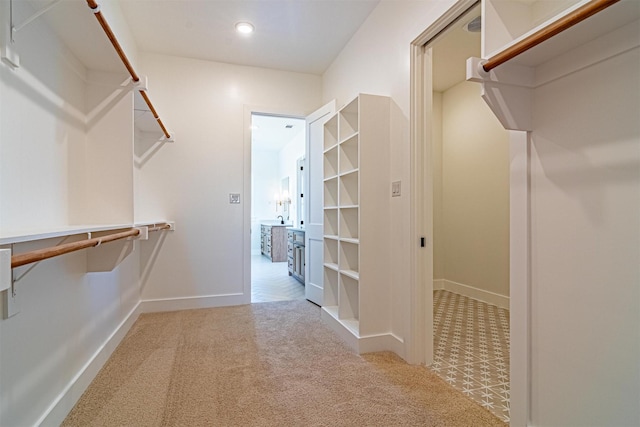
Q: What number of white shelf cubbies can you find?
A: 12